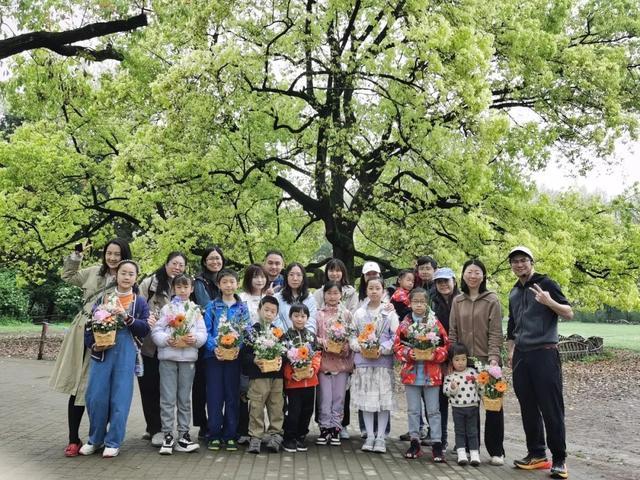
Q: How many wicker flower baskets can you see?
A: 9